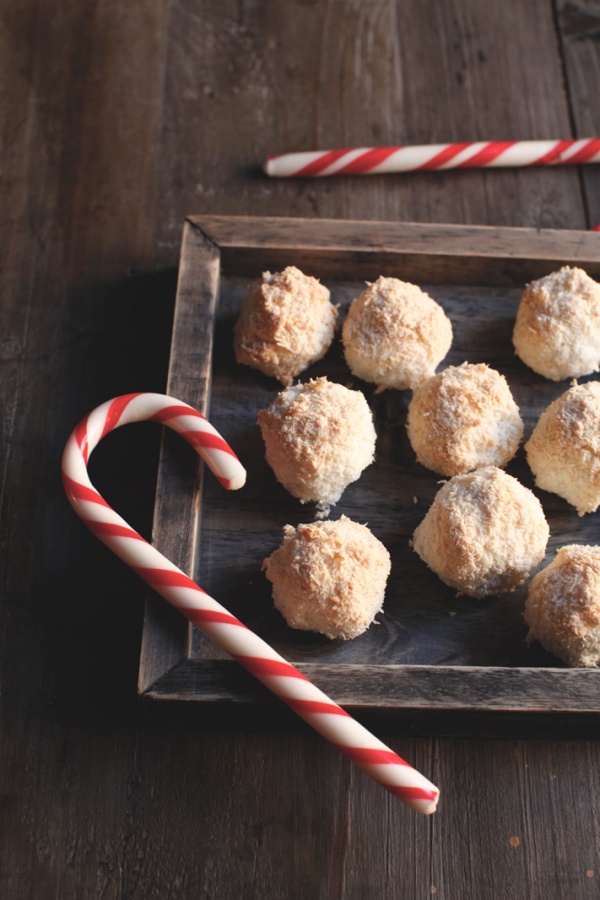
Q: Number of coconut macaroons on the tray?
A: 9